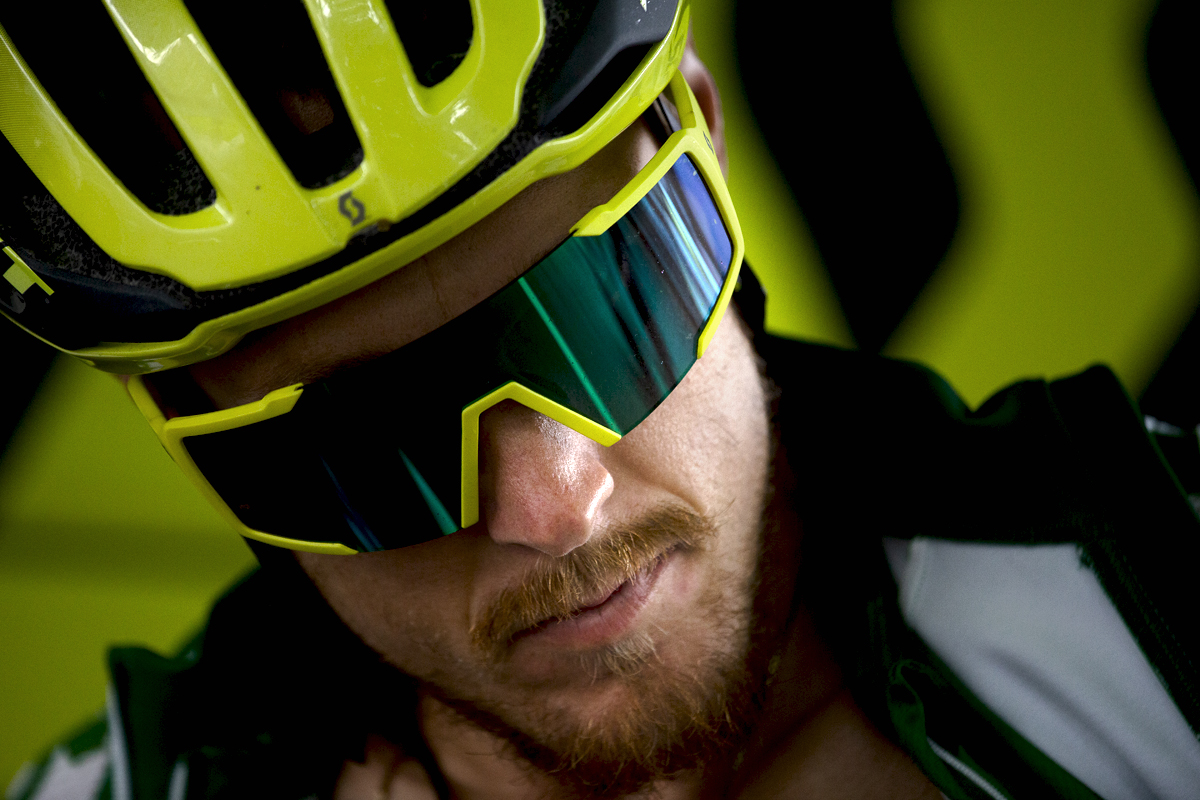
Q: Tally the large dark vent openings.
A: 3